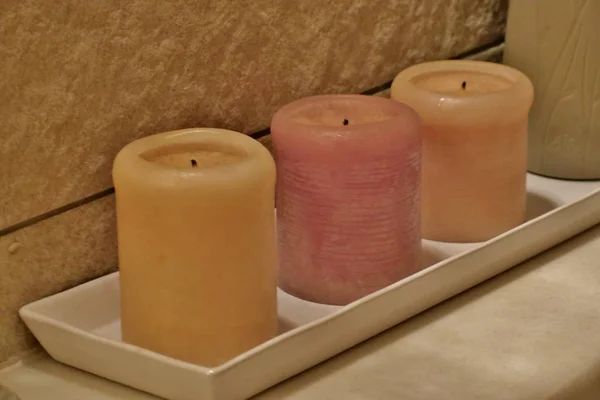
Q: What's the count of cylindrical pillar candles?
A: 3